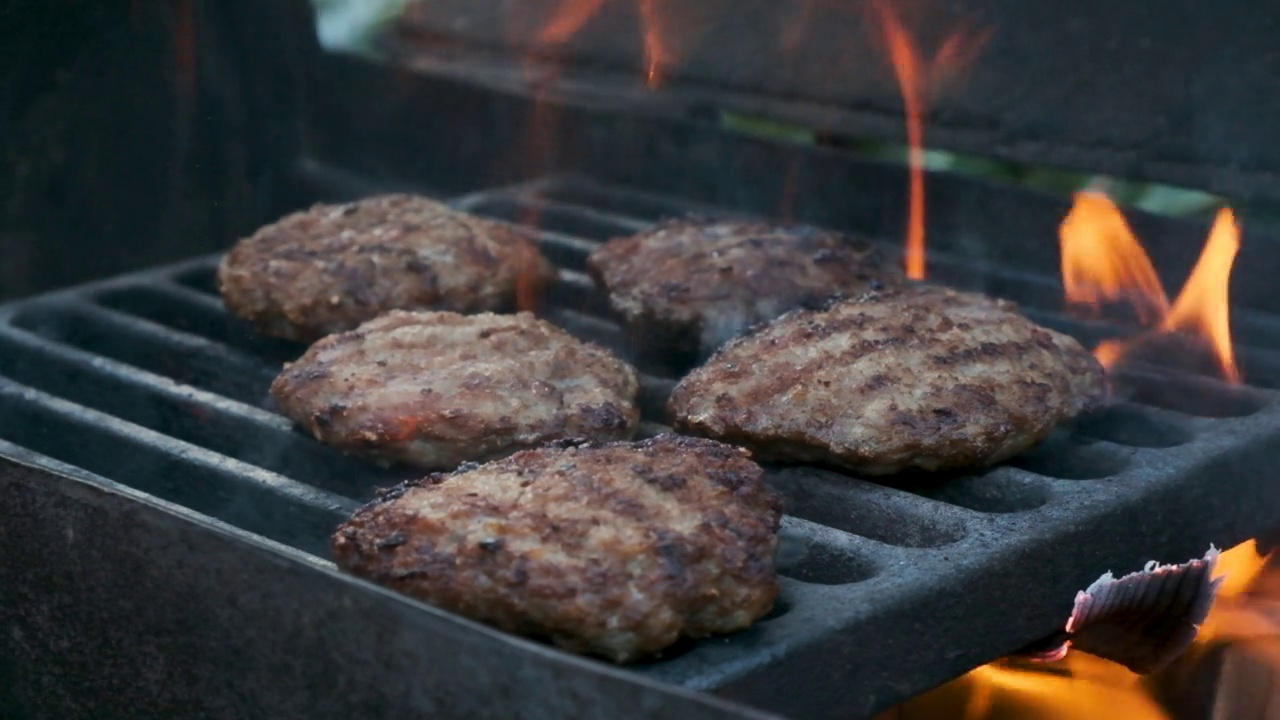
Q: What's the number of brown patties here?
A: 5